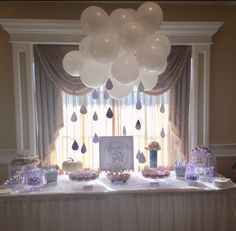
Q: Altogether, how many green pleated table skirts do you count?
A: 0